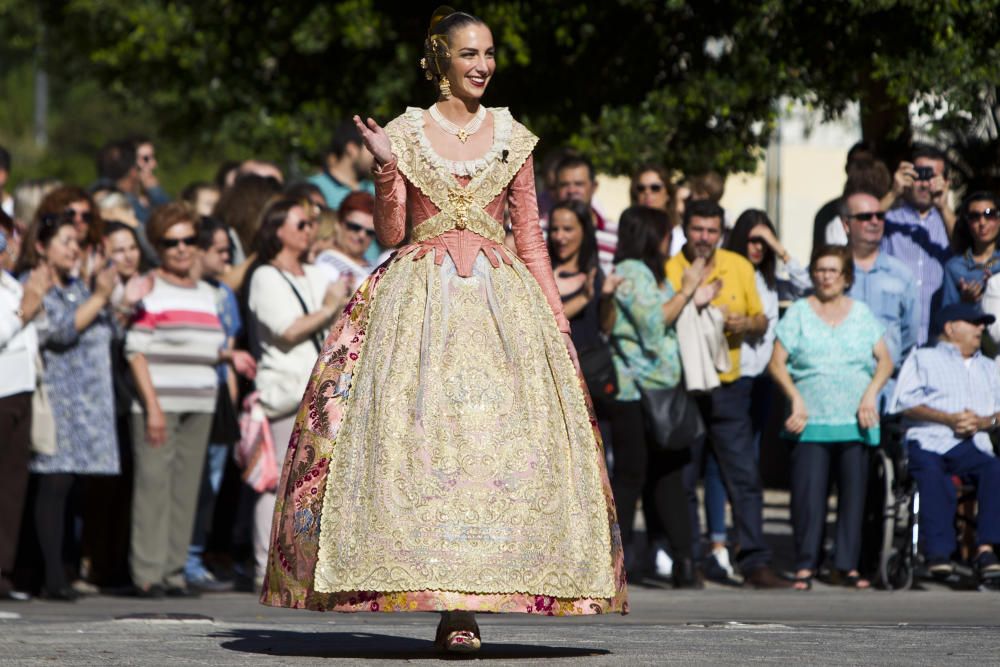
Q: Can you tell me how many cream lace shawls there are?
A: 1